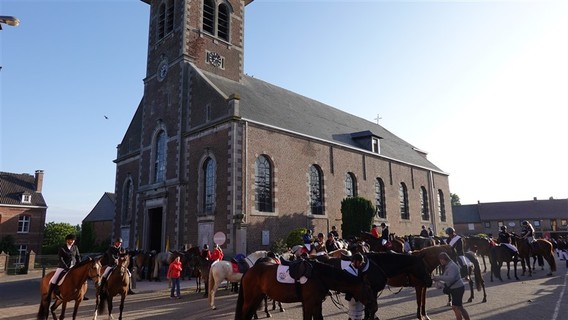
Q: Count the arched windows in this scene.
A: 14